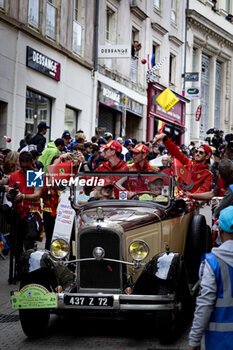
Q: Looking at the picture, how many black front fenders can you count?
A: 2